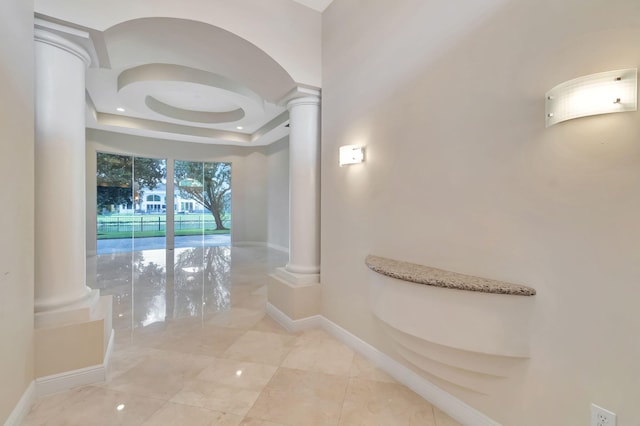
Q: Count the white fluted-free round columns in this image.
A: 2